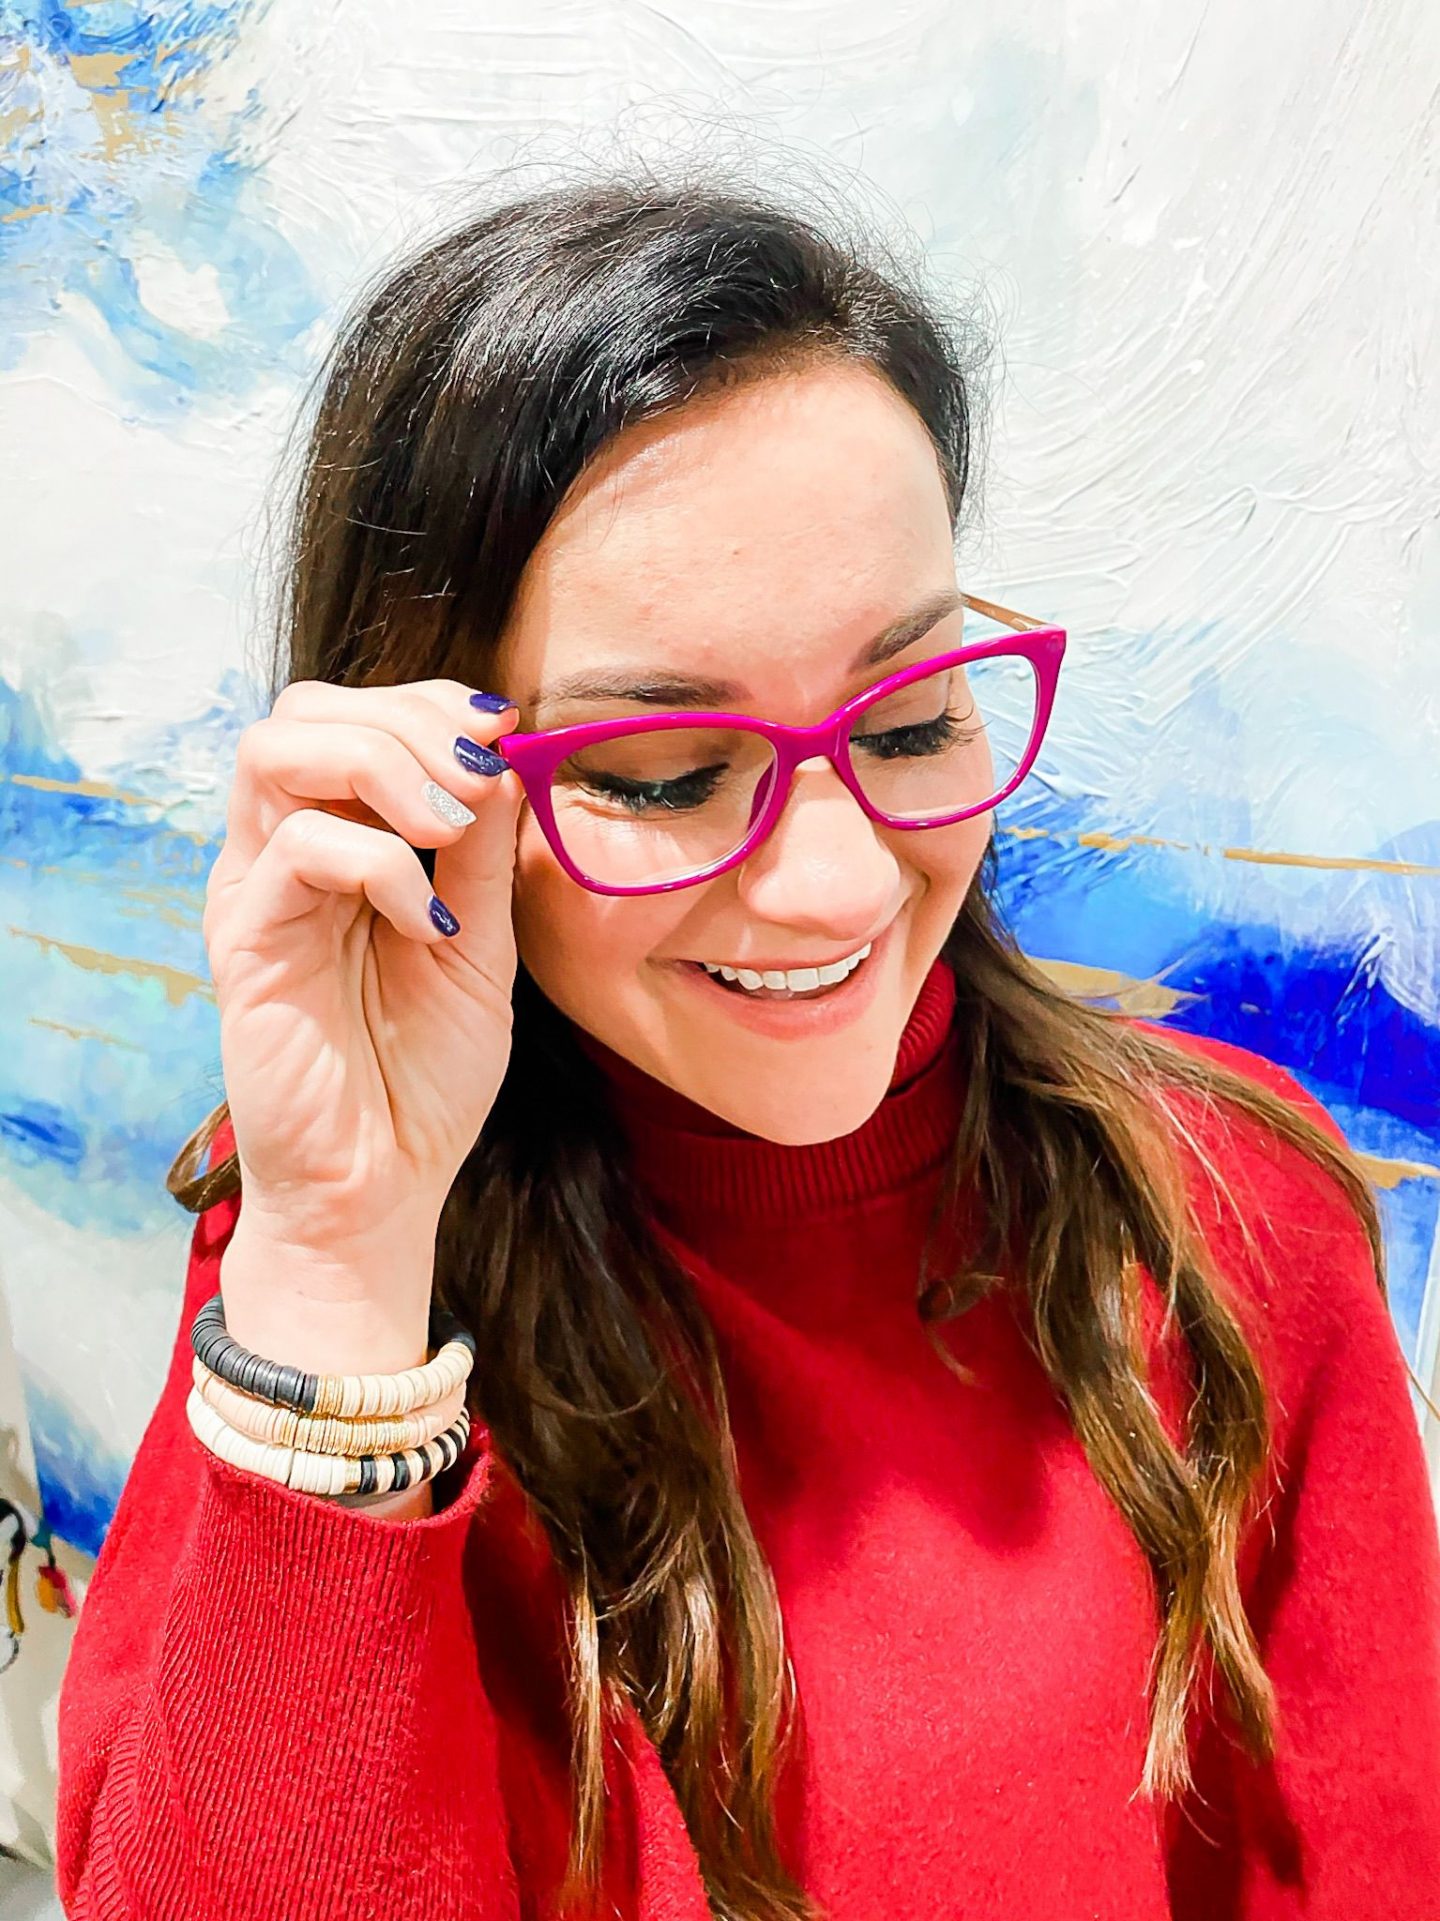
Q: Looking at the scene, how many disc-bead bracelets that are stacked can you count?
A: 3